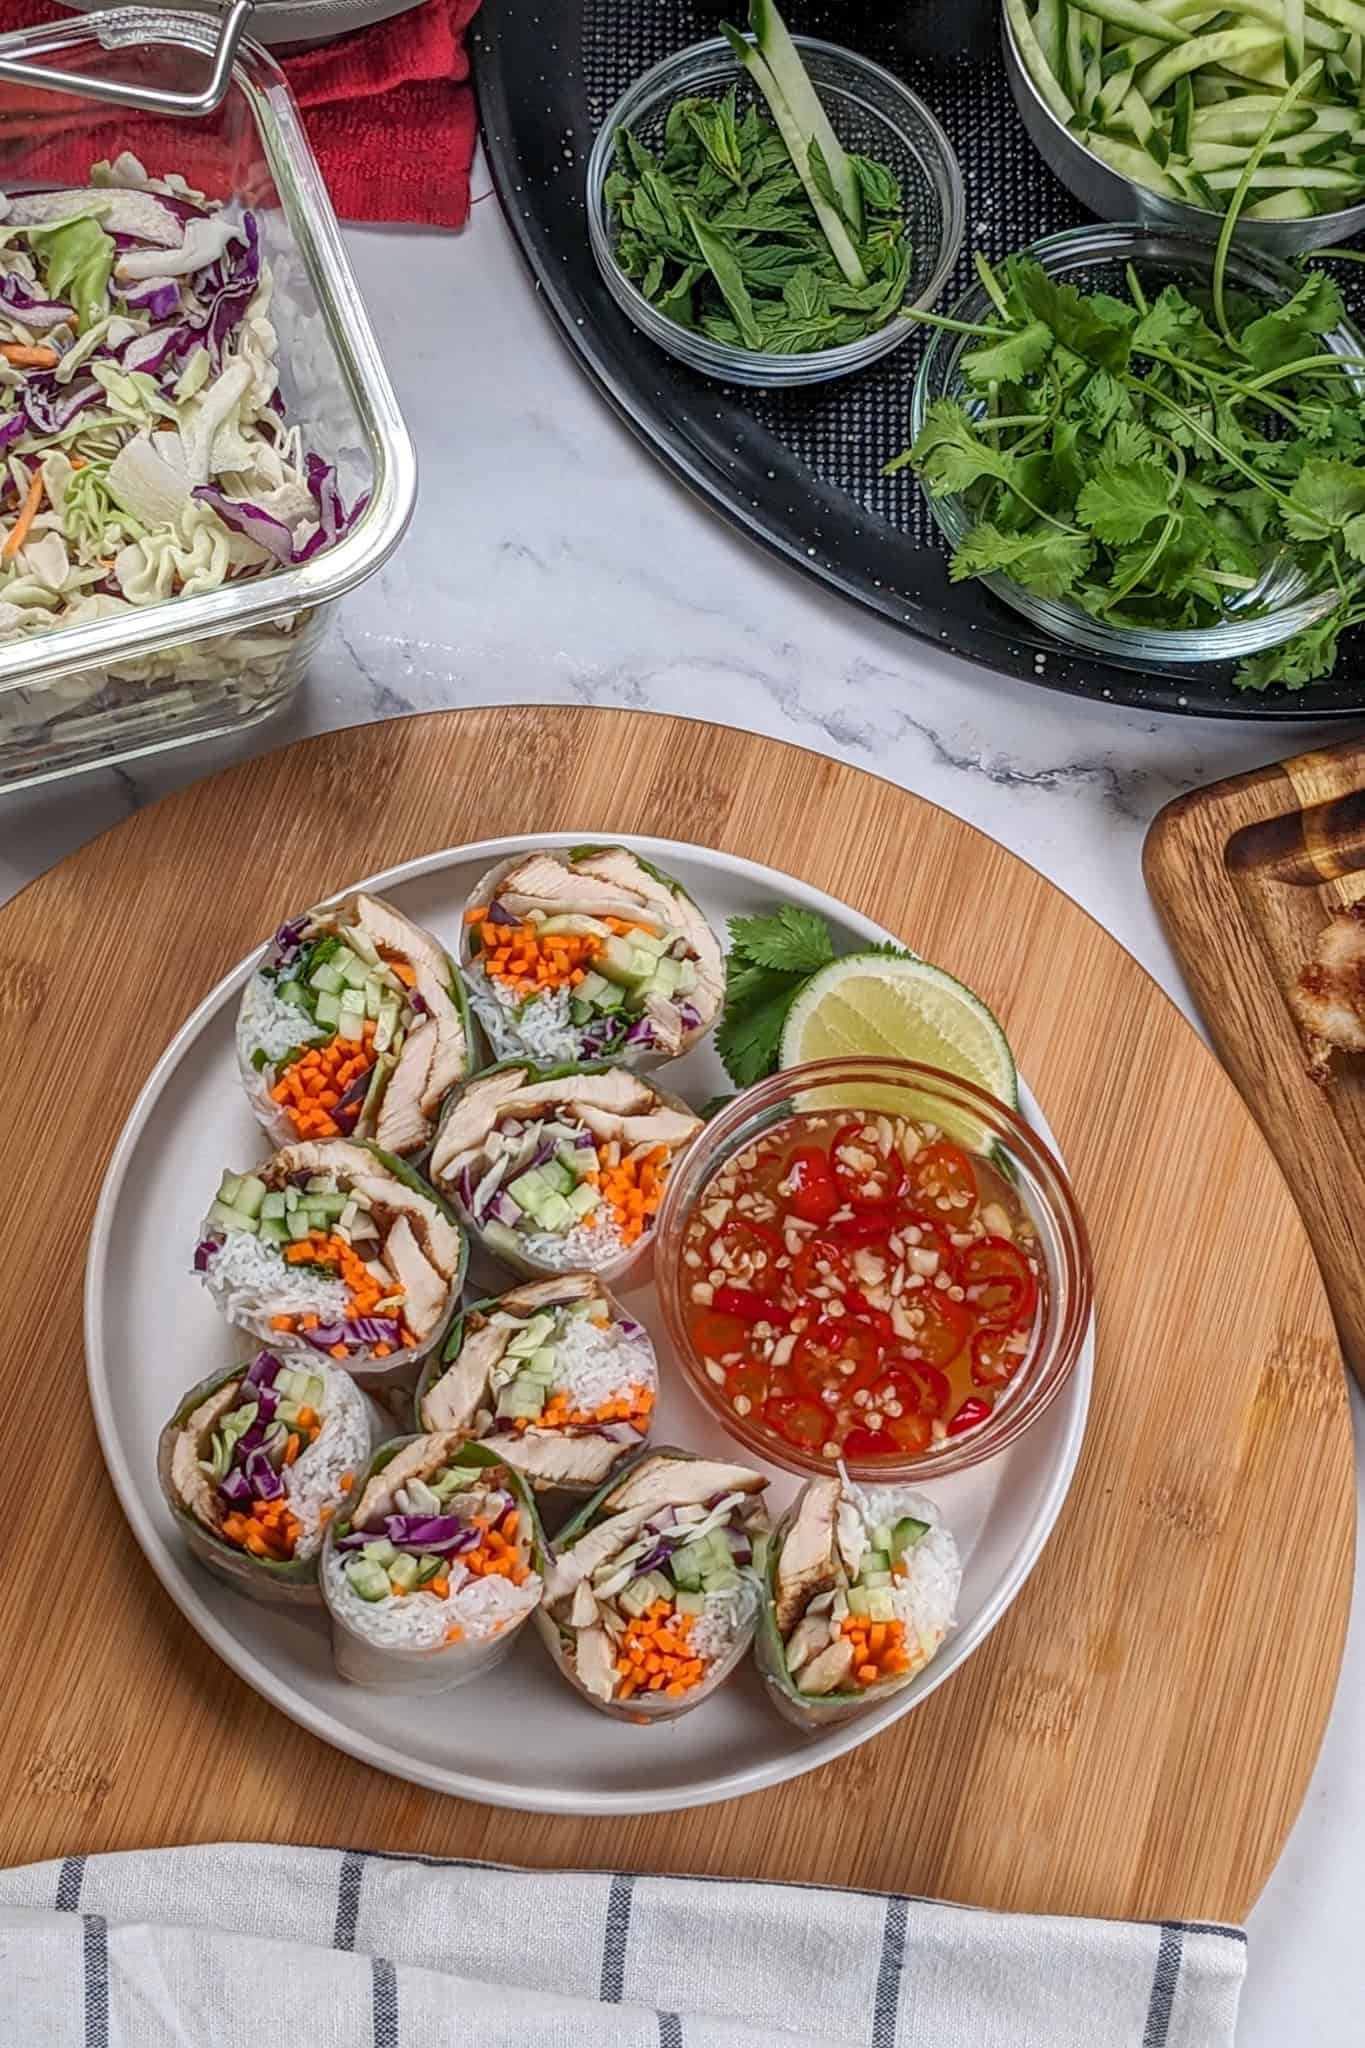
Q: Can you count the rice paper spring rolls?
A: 9